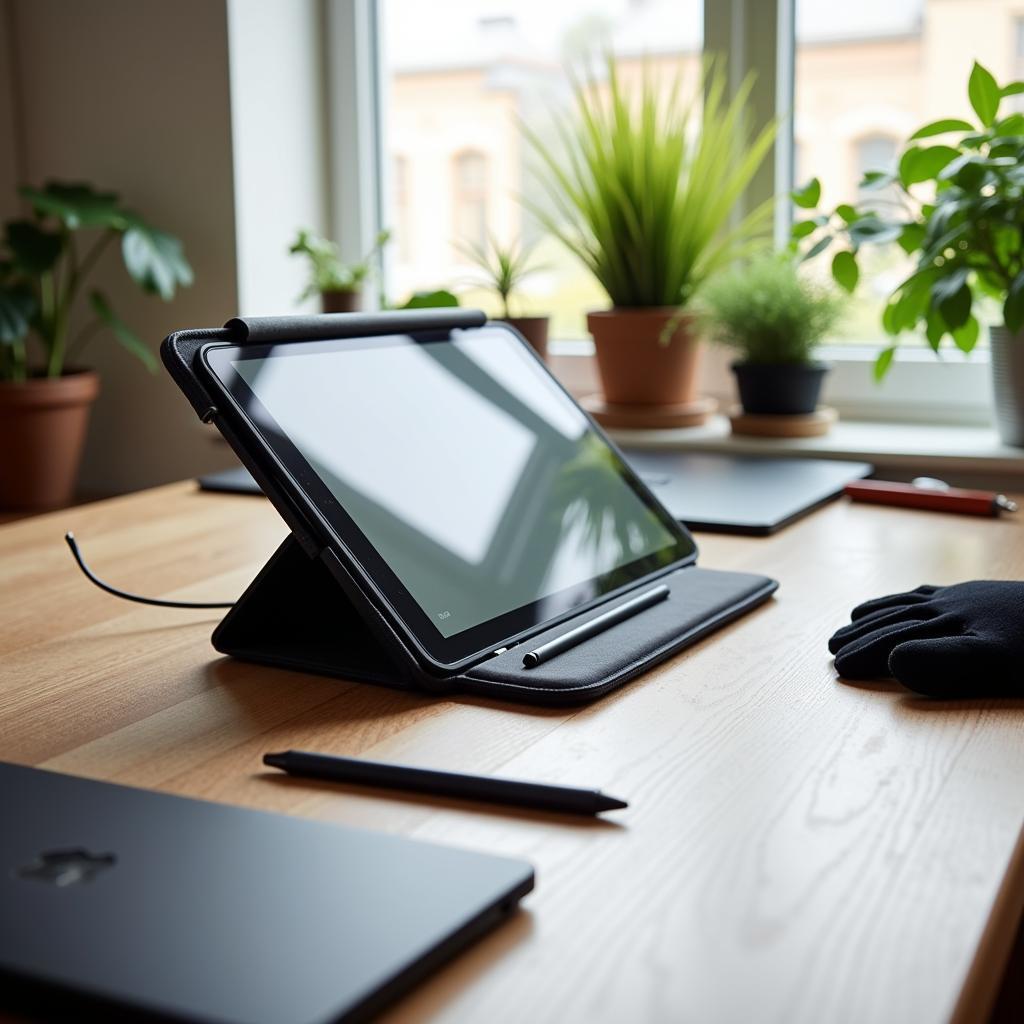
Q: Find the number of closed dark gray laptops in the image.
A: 2